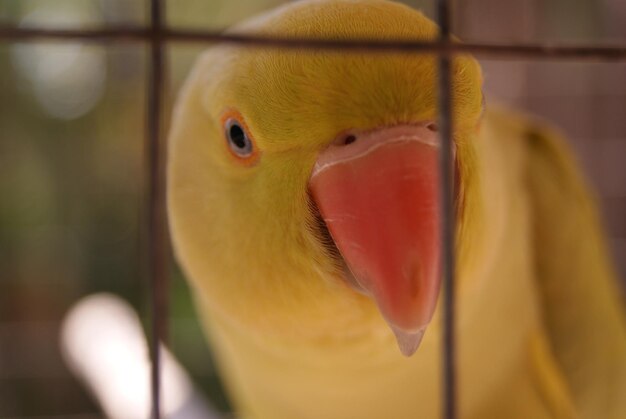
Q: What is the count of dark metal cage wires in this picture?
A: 3